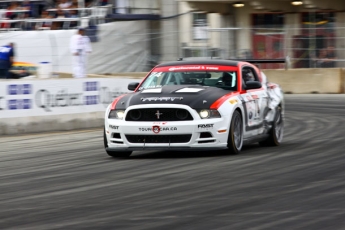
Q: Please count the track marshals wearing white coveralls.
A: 1